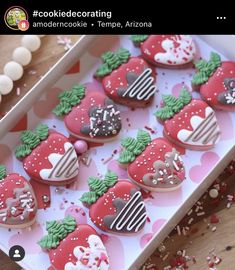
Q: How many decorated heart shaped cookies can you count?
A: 10